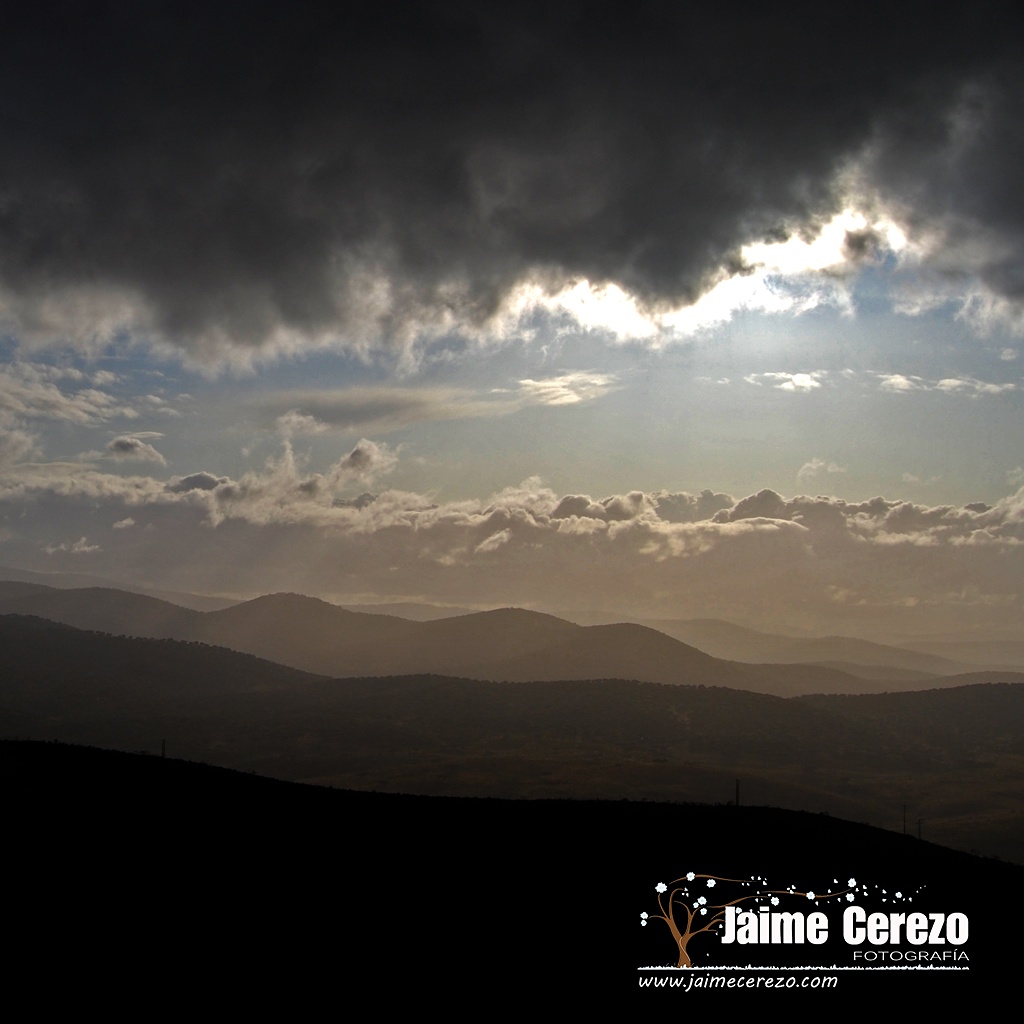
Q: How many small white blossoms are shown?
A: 14